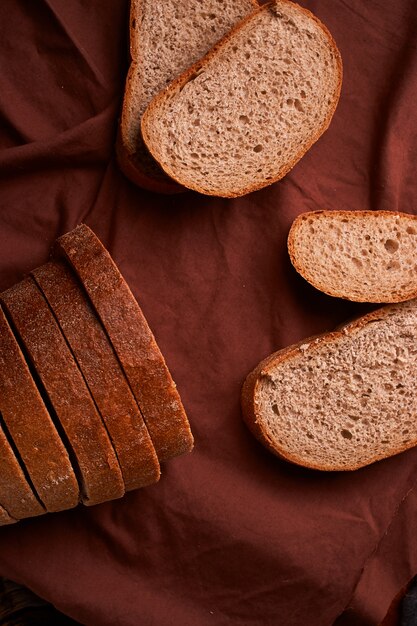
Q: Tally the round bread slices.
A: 4